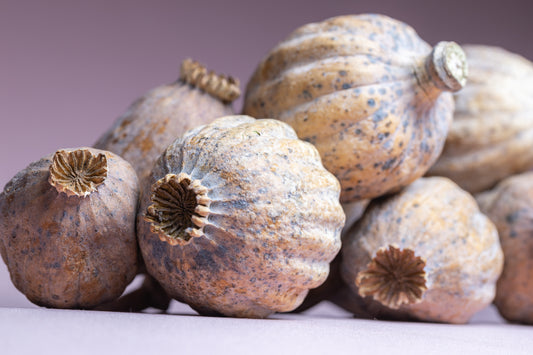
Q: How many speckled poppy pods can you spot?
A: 7